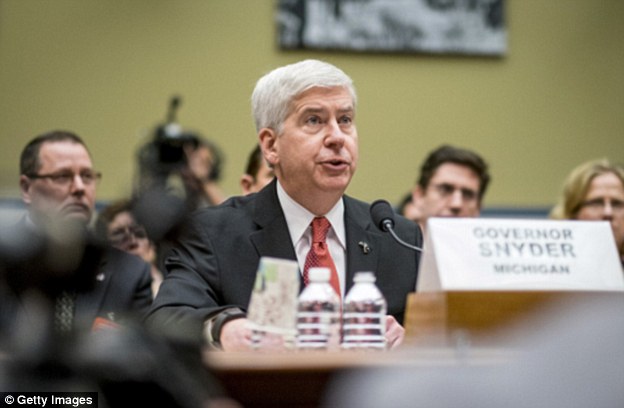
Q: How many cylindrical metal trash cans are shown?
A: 0